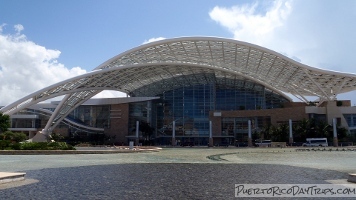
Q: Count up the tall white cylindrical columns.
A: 6